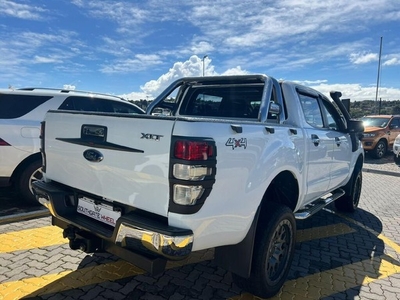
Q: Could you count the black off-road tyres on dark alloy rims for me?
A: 2